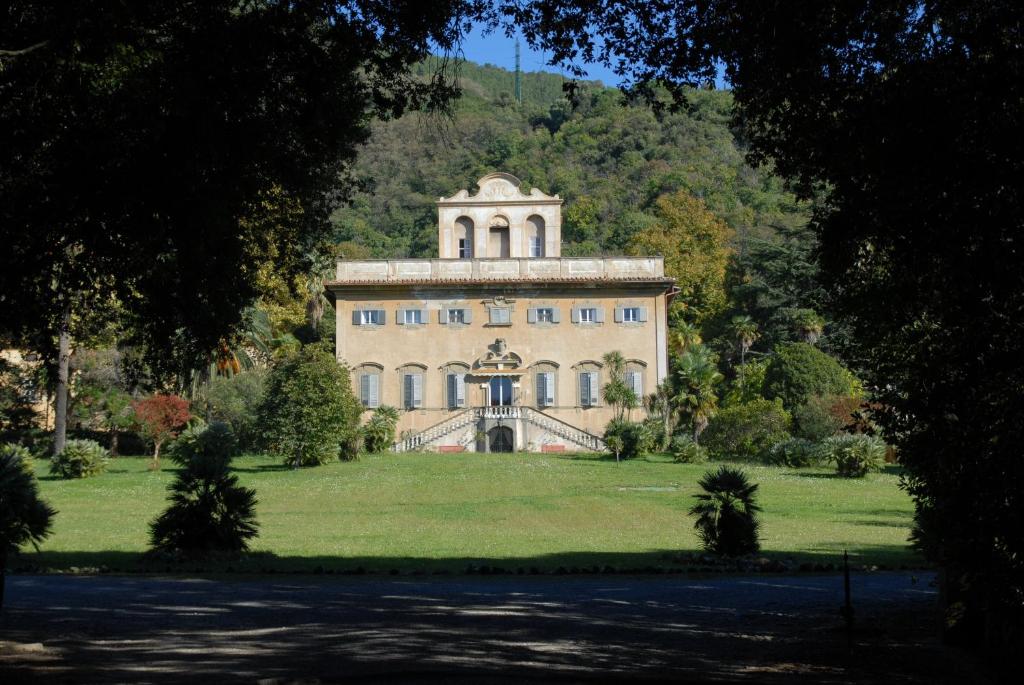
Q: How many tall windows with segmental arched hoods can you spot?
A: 6